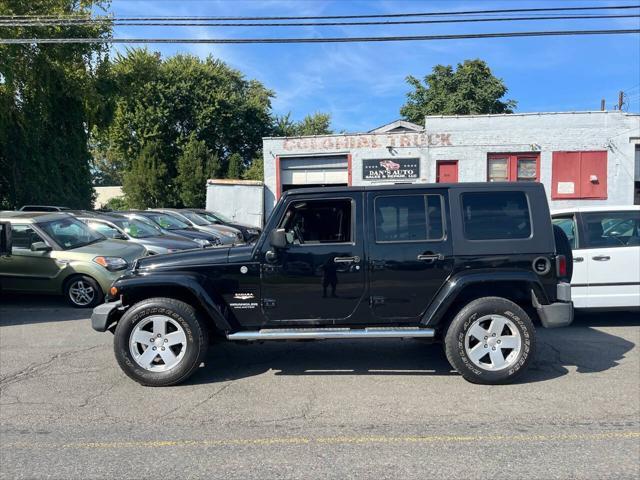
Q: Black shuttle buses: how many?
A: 0